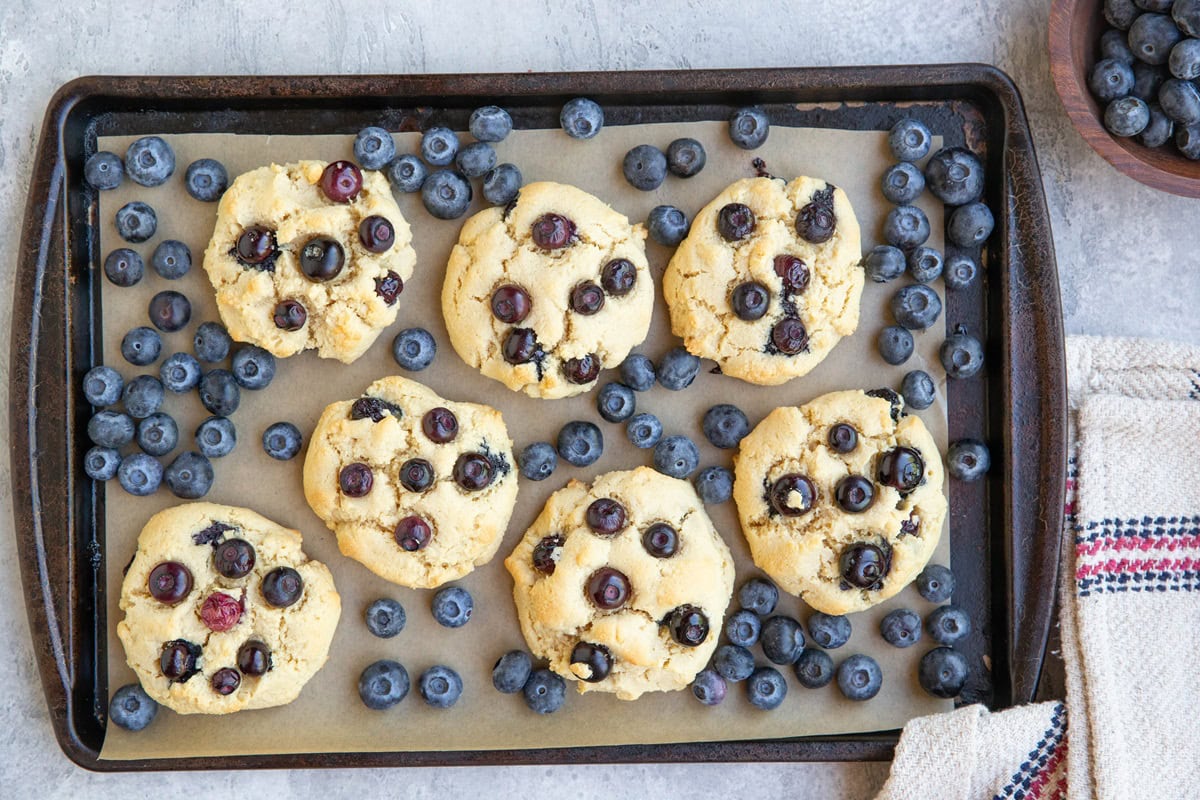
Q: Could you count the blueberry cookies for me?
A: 7